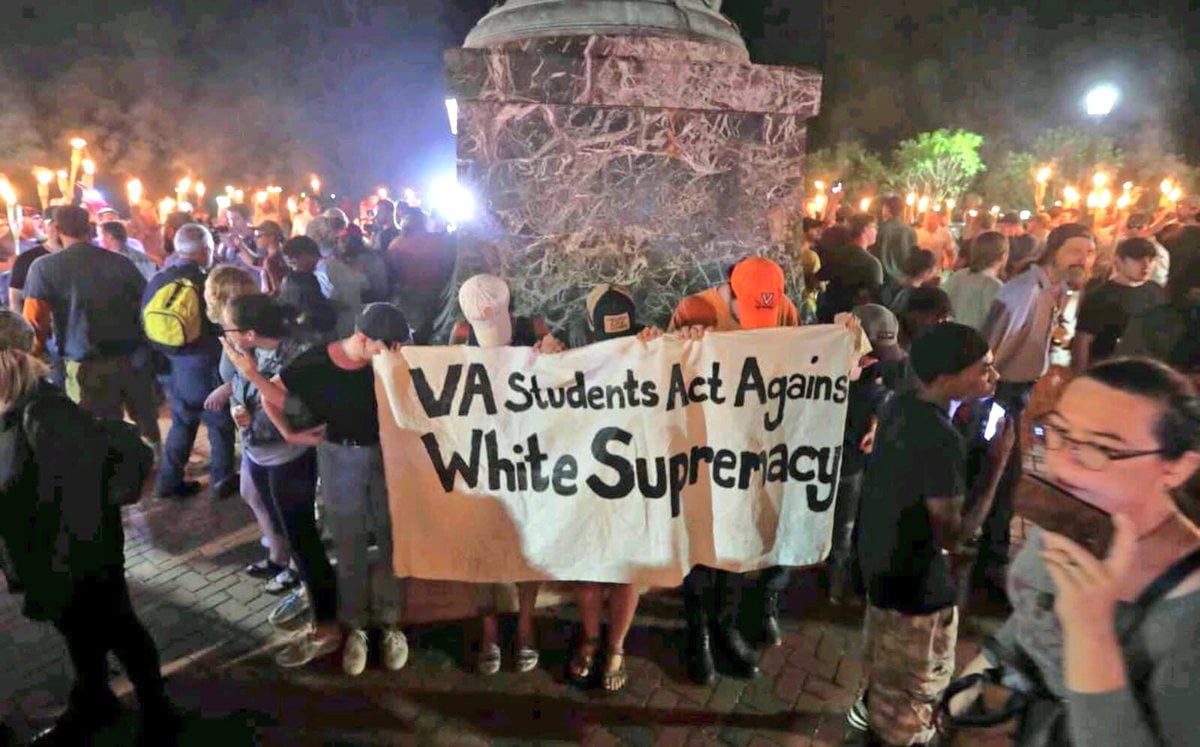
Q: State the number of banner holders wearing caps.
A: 4